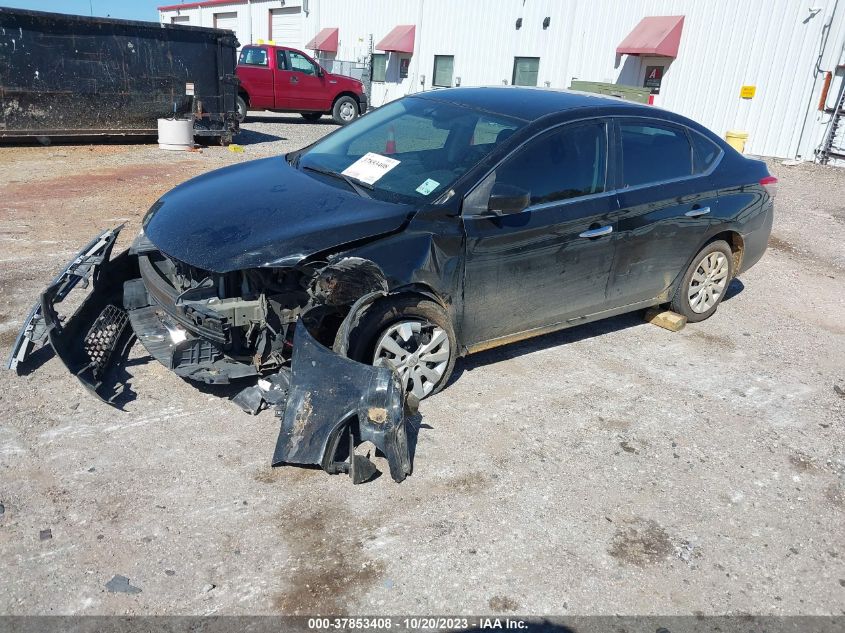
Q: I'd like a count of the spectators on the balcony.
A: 0